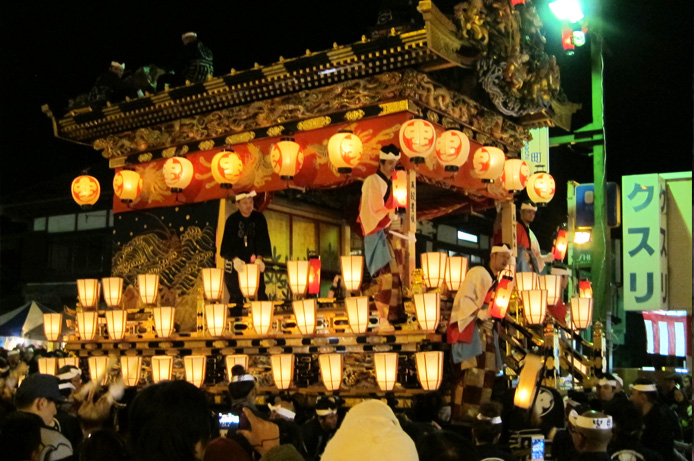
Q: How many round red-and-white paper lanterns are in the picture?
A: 11